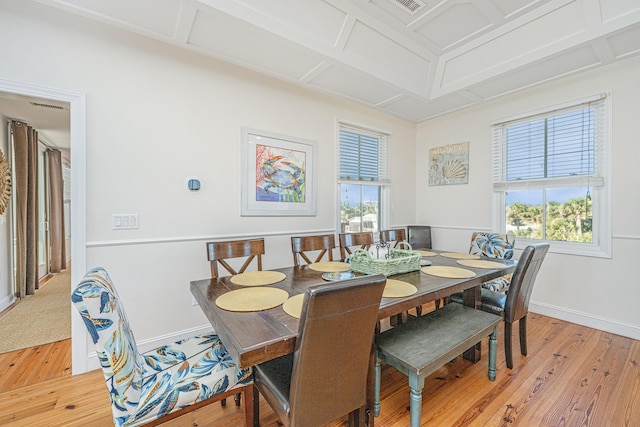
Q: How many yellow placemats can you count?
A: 9